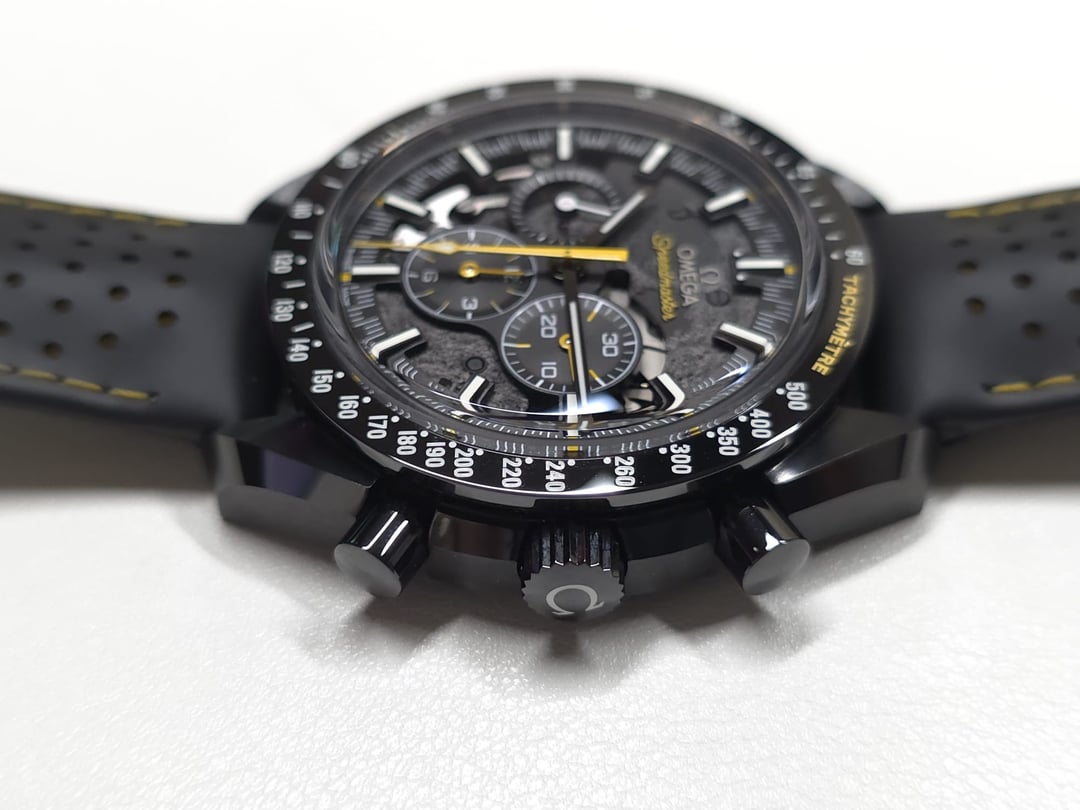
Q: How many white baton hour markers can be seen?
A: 12